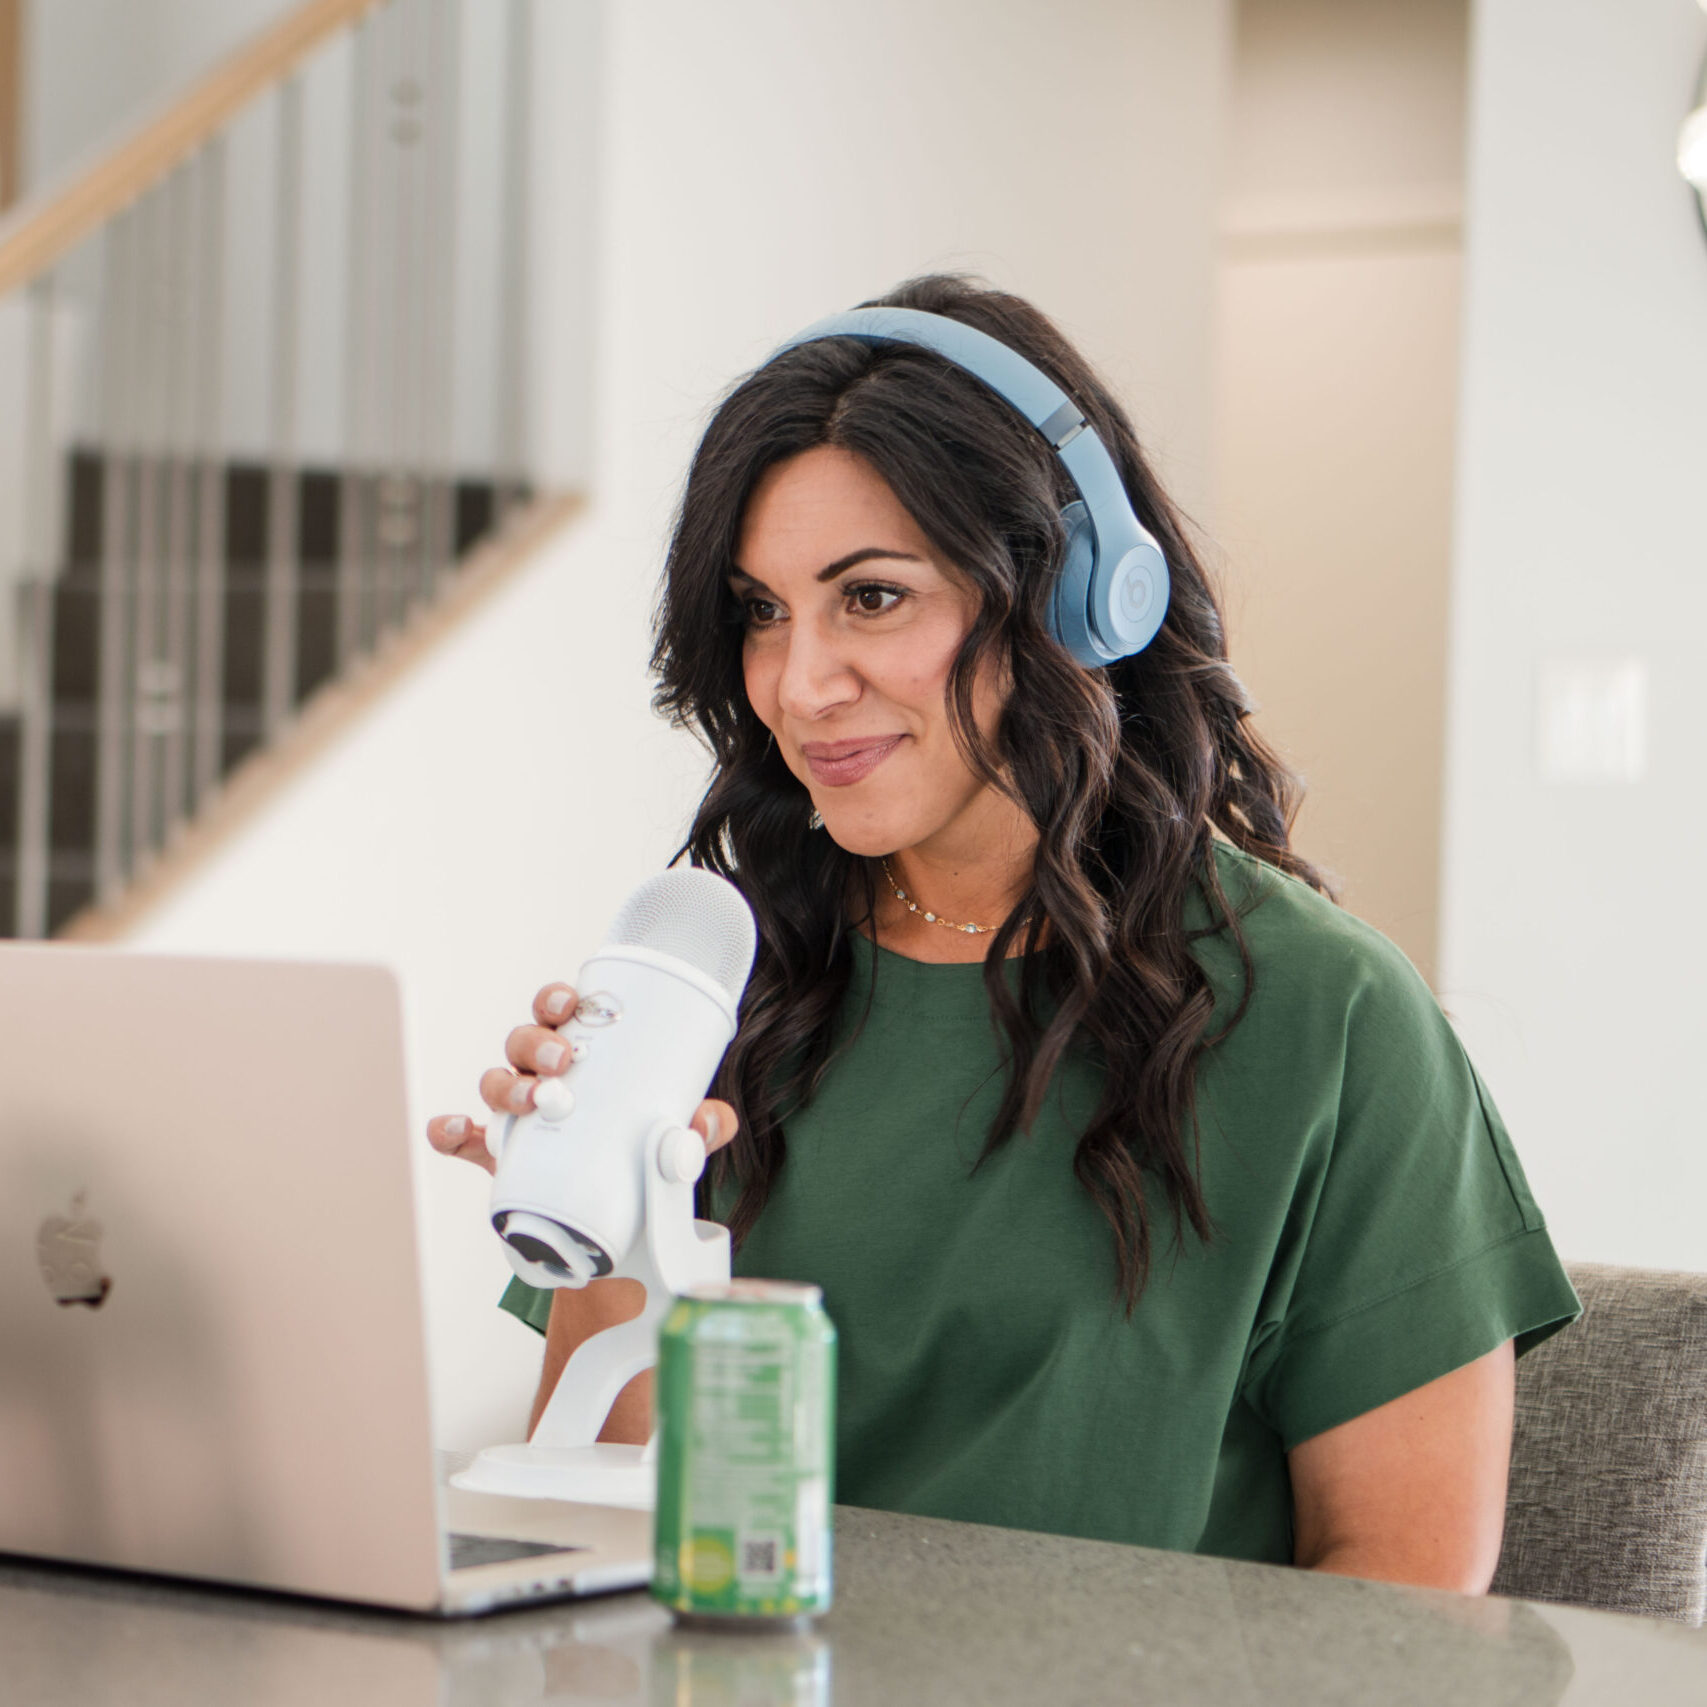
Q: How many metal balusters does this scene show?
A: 11